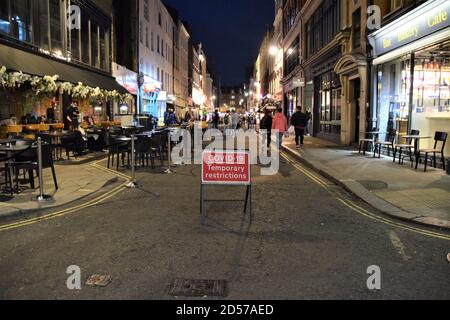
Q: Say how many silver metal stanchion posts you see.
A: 3